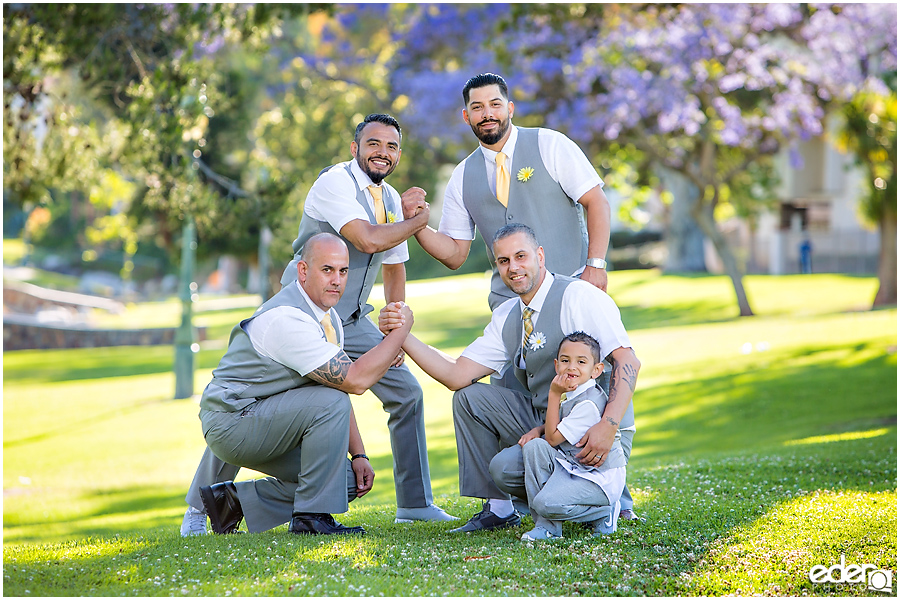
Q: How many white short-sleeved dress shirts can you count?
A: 5